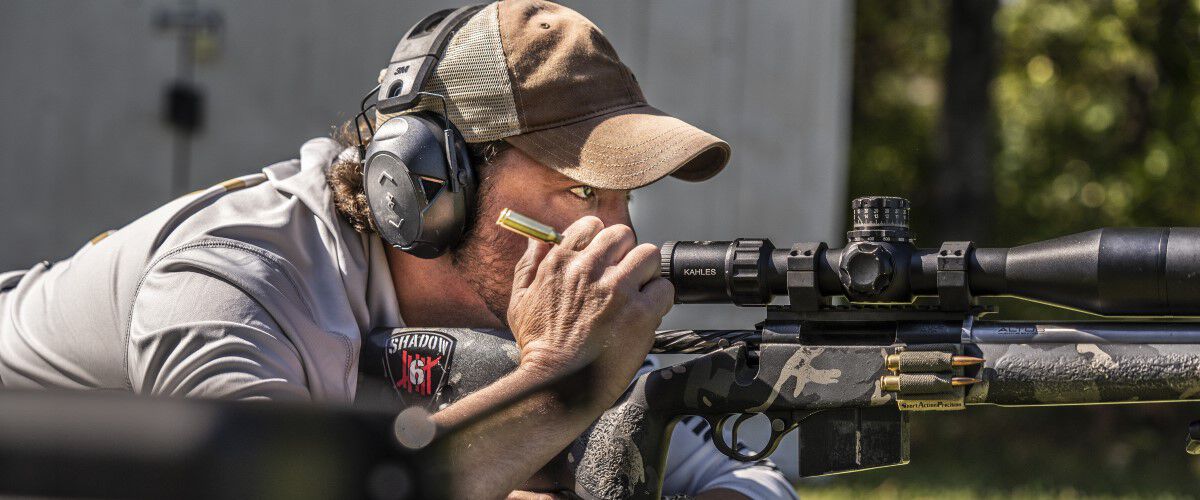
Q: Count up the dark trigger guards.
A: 1